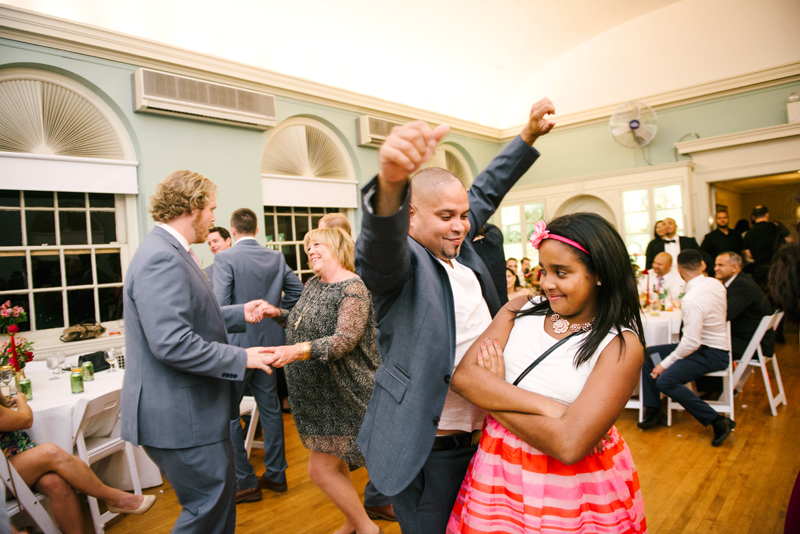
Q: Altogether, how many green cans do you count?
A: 3